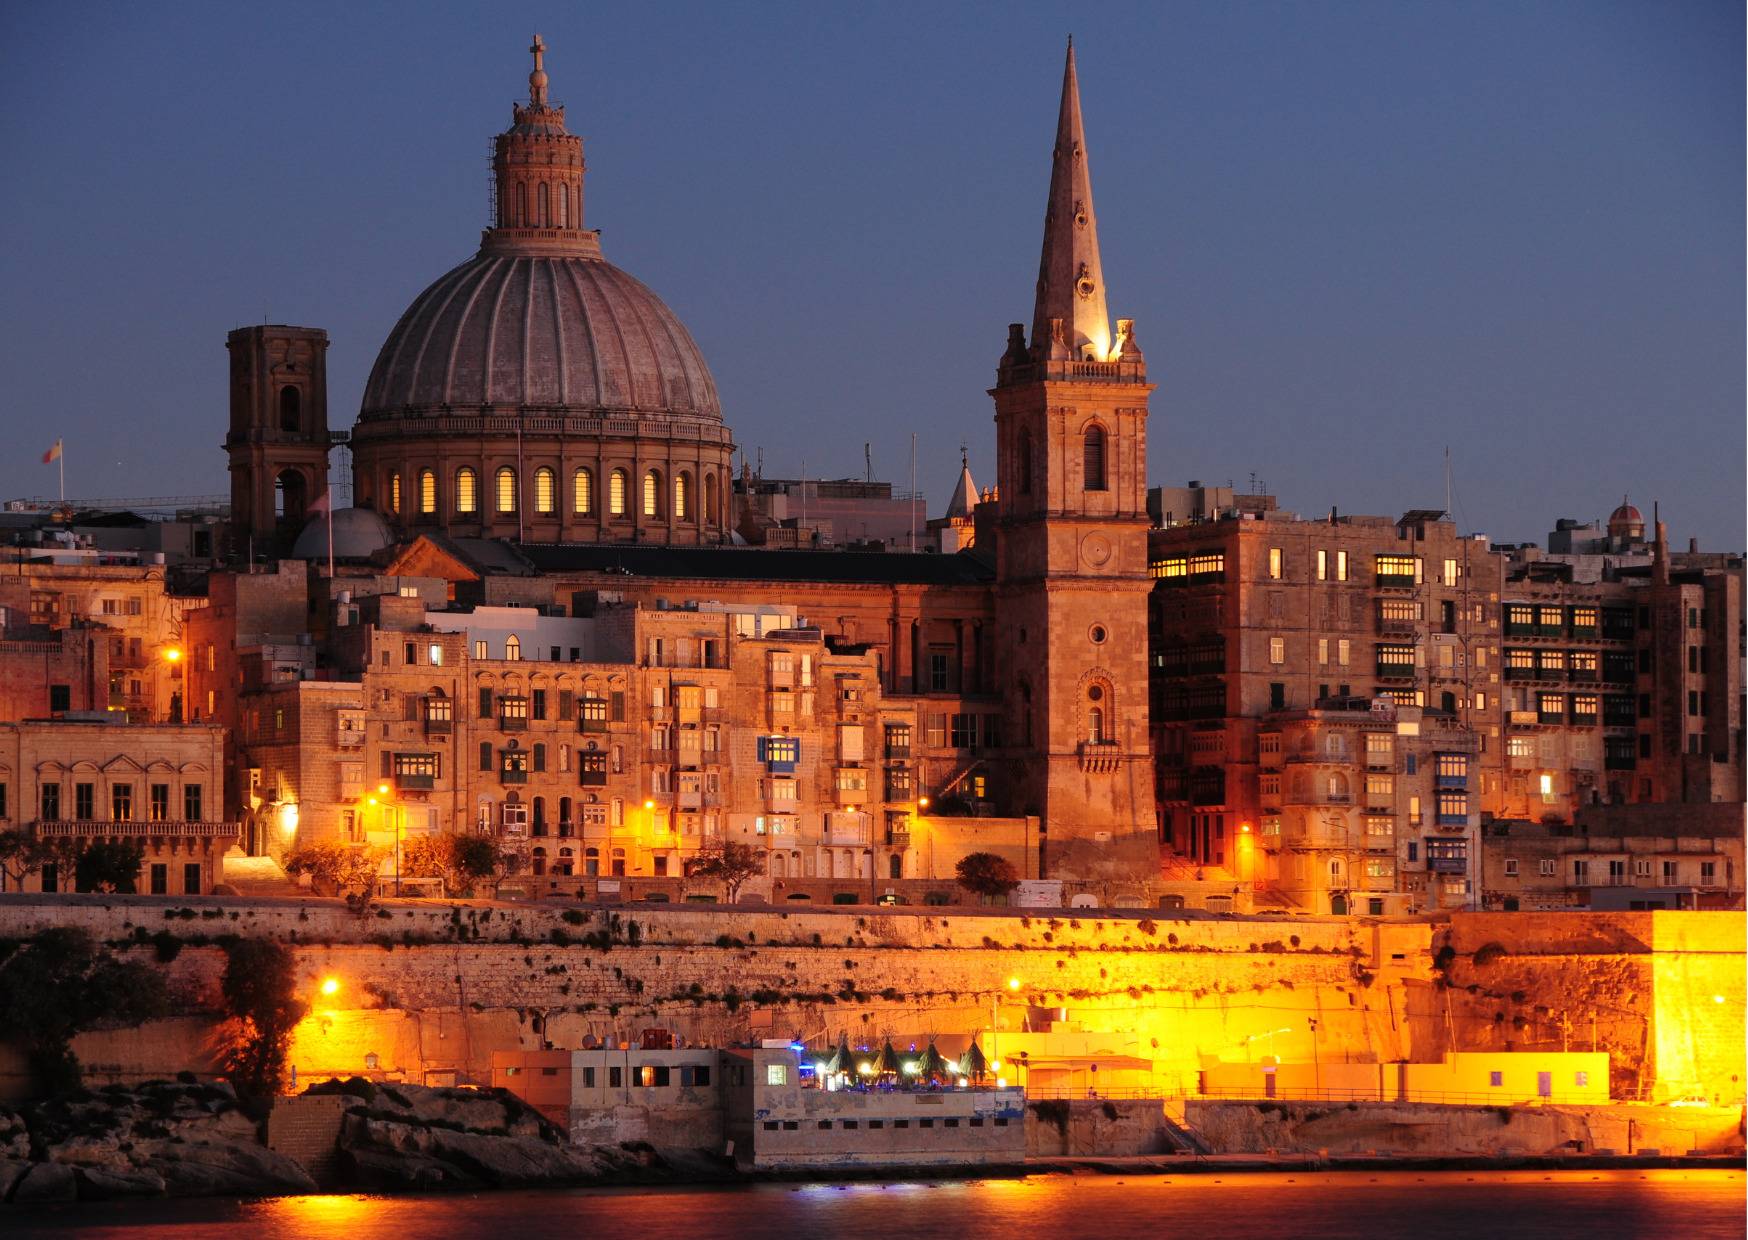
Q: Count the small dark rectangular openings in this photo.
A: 10